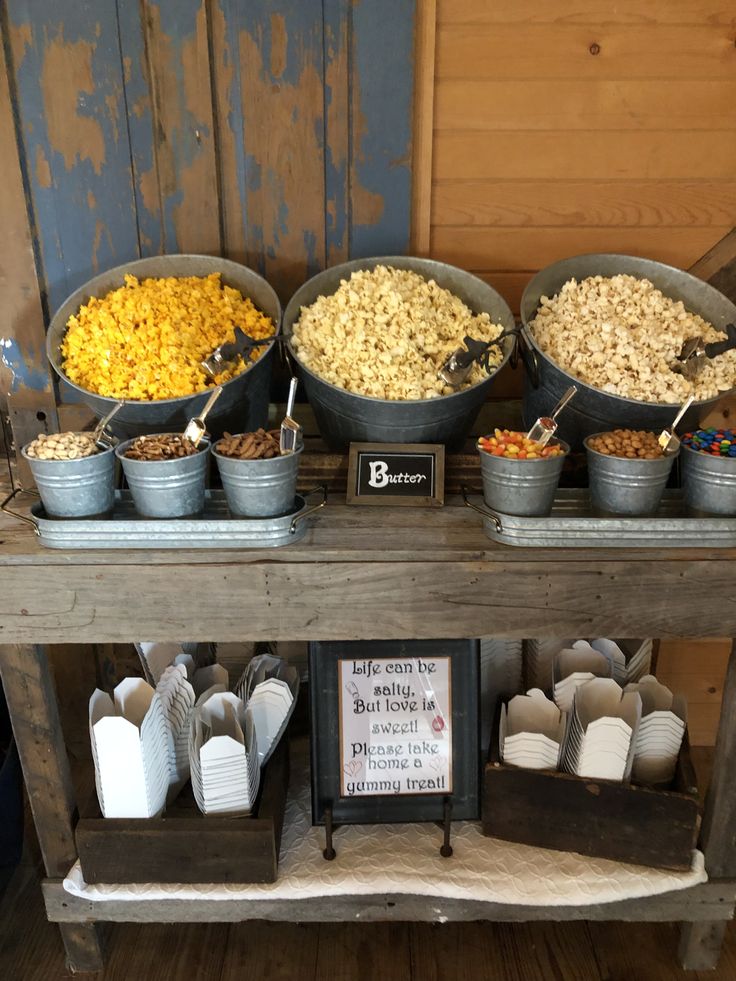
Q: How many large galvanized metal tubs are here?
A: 3